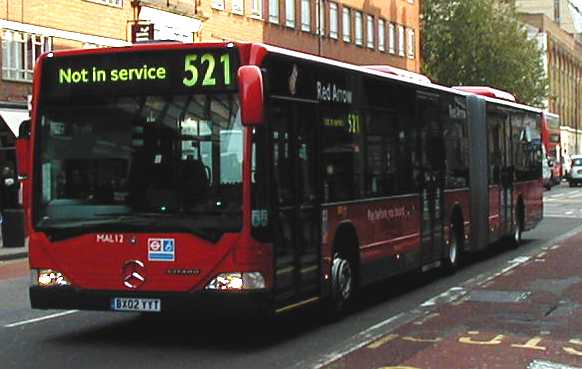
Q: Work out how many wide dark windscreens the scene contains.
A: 1